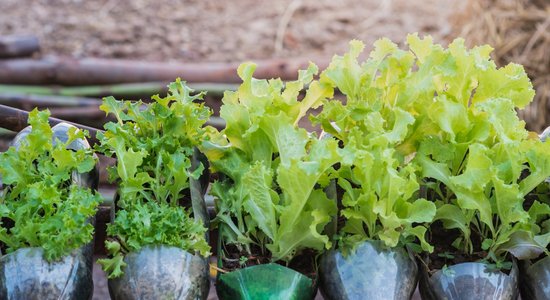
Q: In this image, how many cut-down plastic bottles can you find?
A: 6